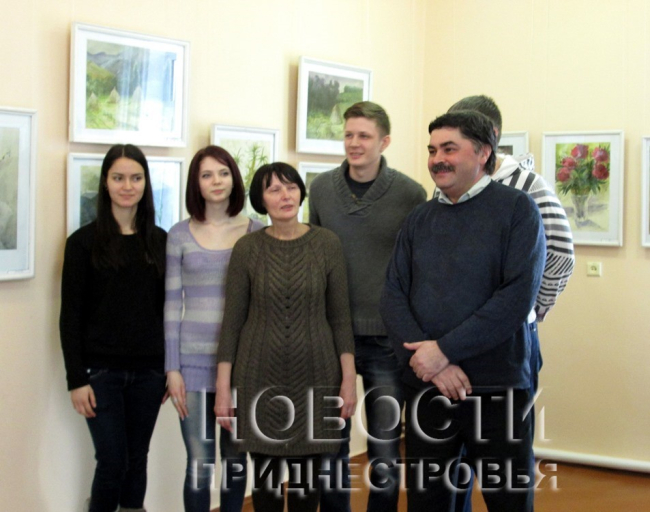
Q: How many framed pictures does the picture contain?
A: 9